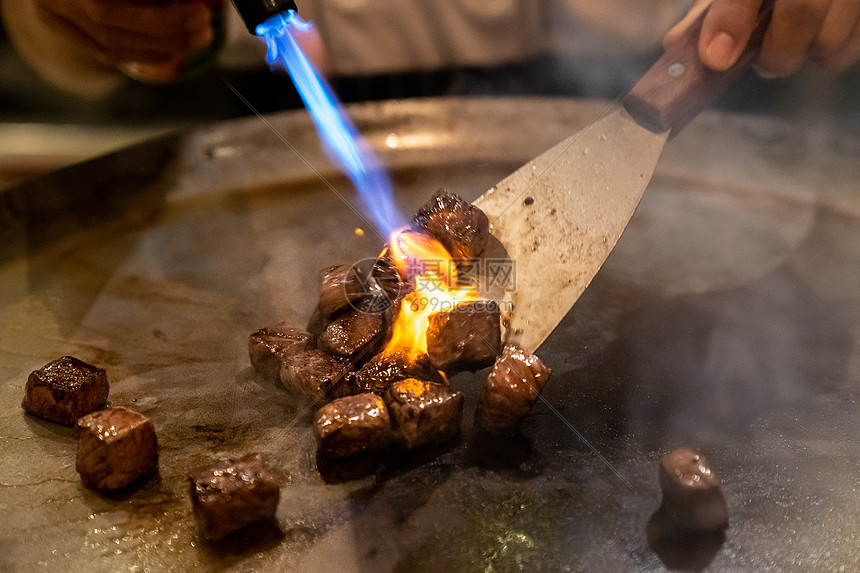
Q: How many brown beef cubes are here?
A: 15